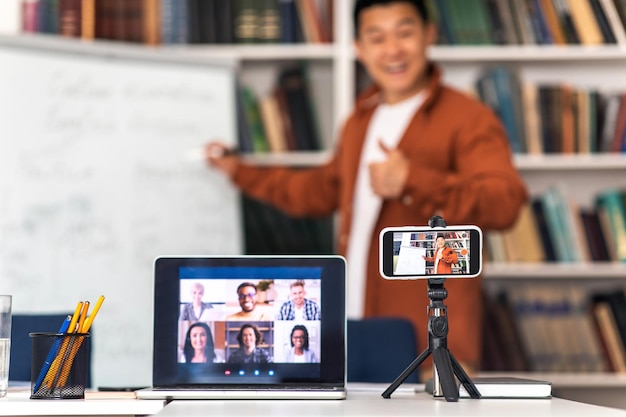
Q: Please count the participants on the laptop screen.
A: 6